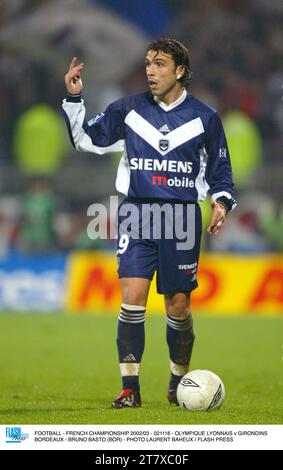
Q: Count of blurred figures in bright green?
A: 2